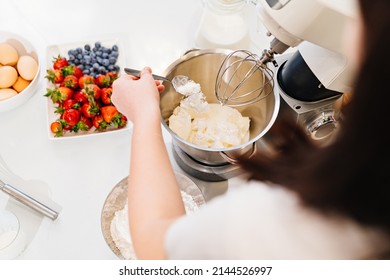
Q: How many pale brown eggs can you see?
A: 5